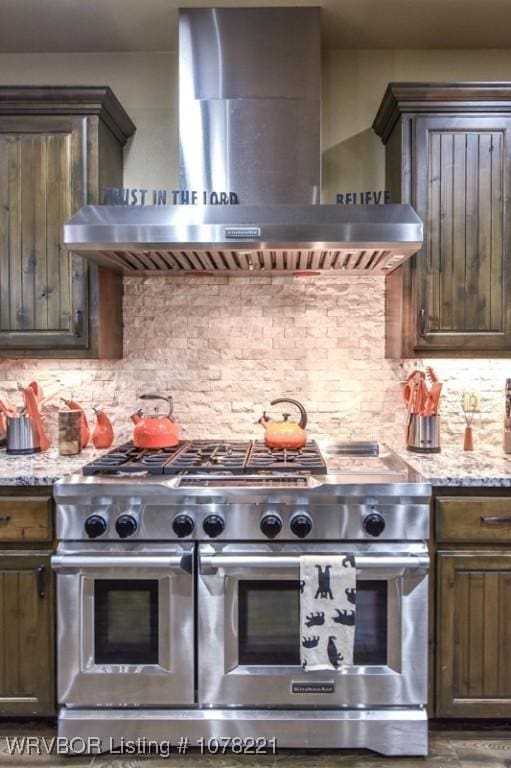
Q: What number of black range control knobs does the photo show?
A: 7